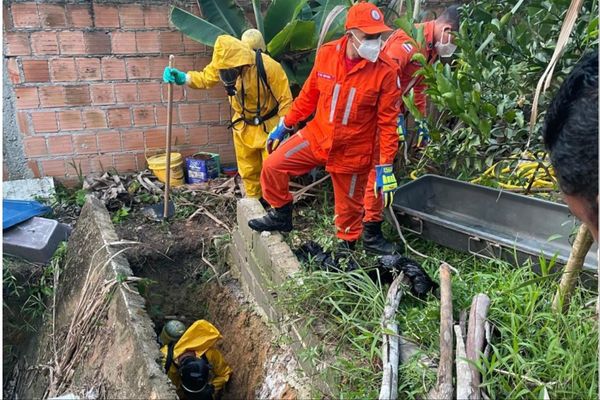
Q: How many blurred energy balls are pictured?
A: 0